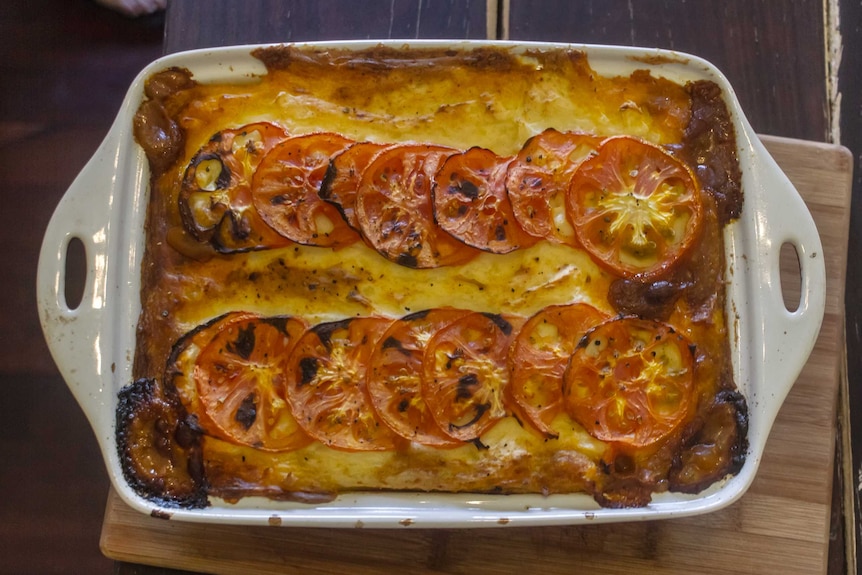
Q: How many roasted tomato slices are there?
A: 14